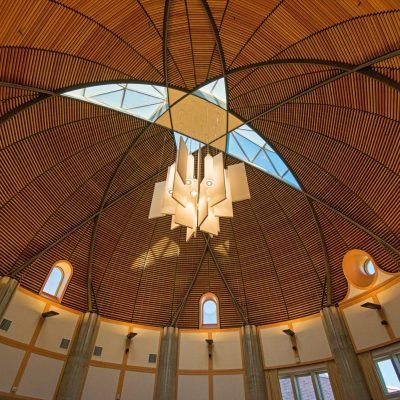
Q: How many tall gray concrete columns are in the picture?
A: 5